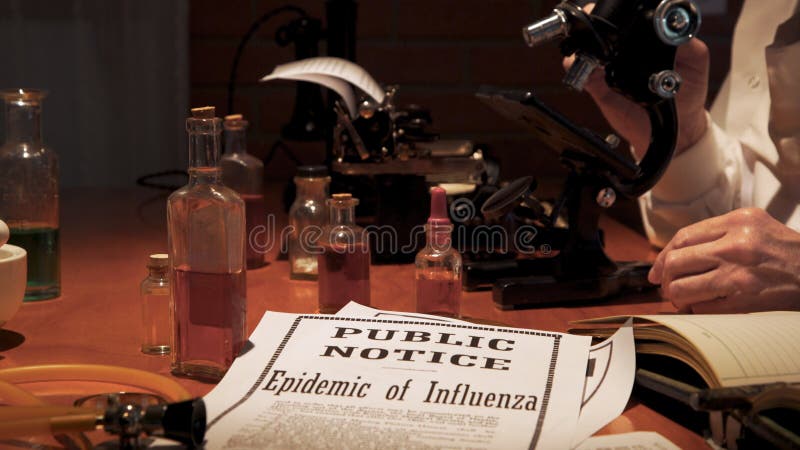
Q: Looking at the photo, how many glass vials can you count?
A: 7